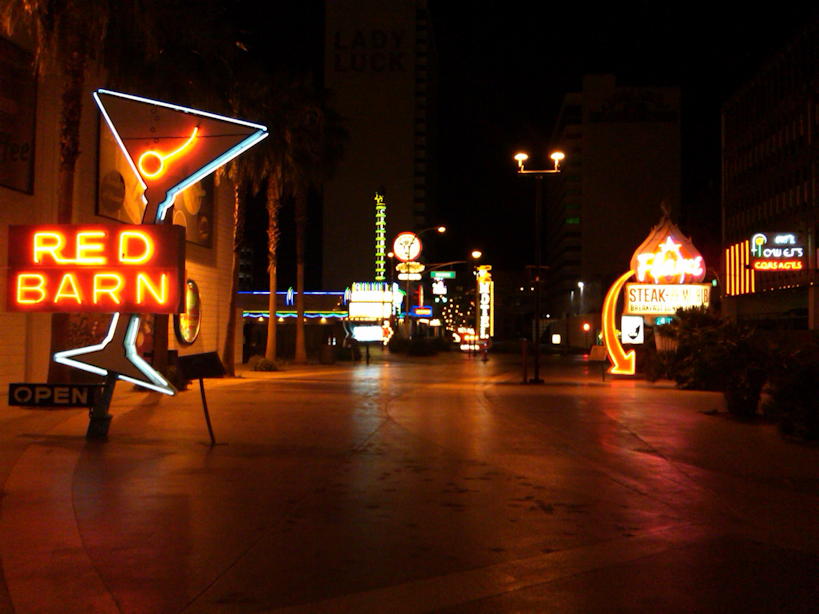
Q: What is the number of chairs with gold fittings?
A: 0